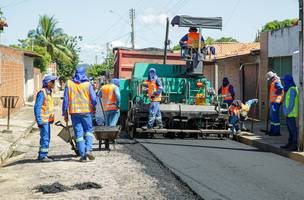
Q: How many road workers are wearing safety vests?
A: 9